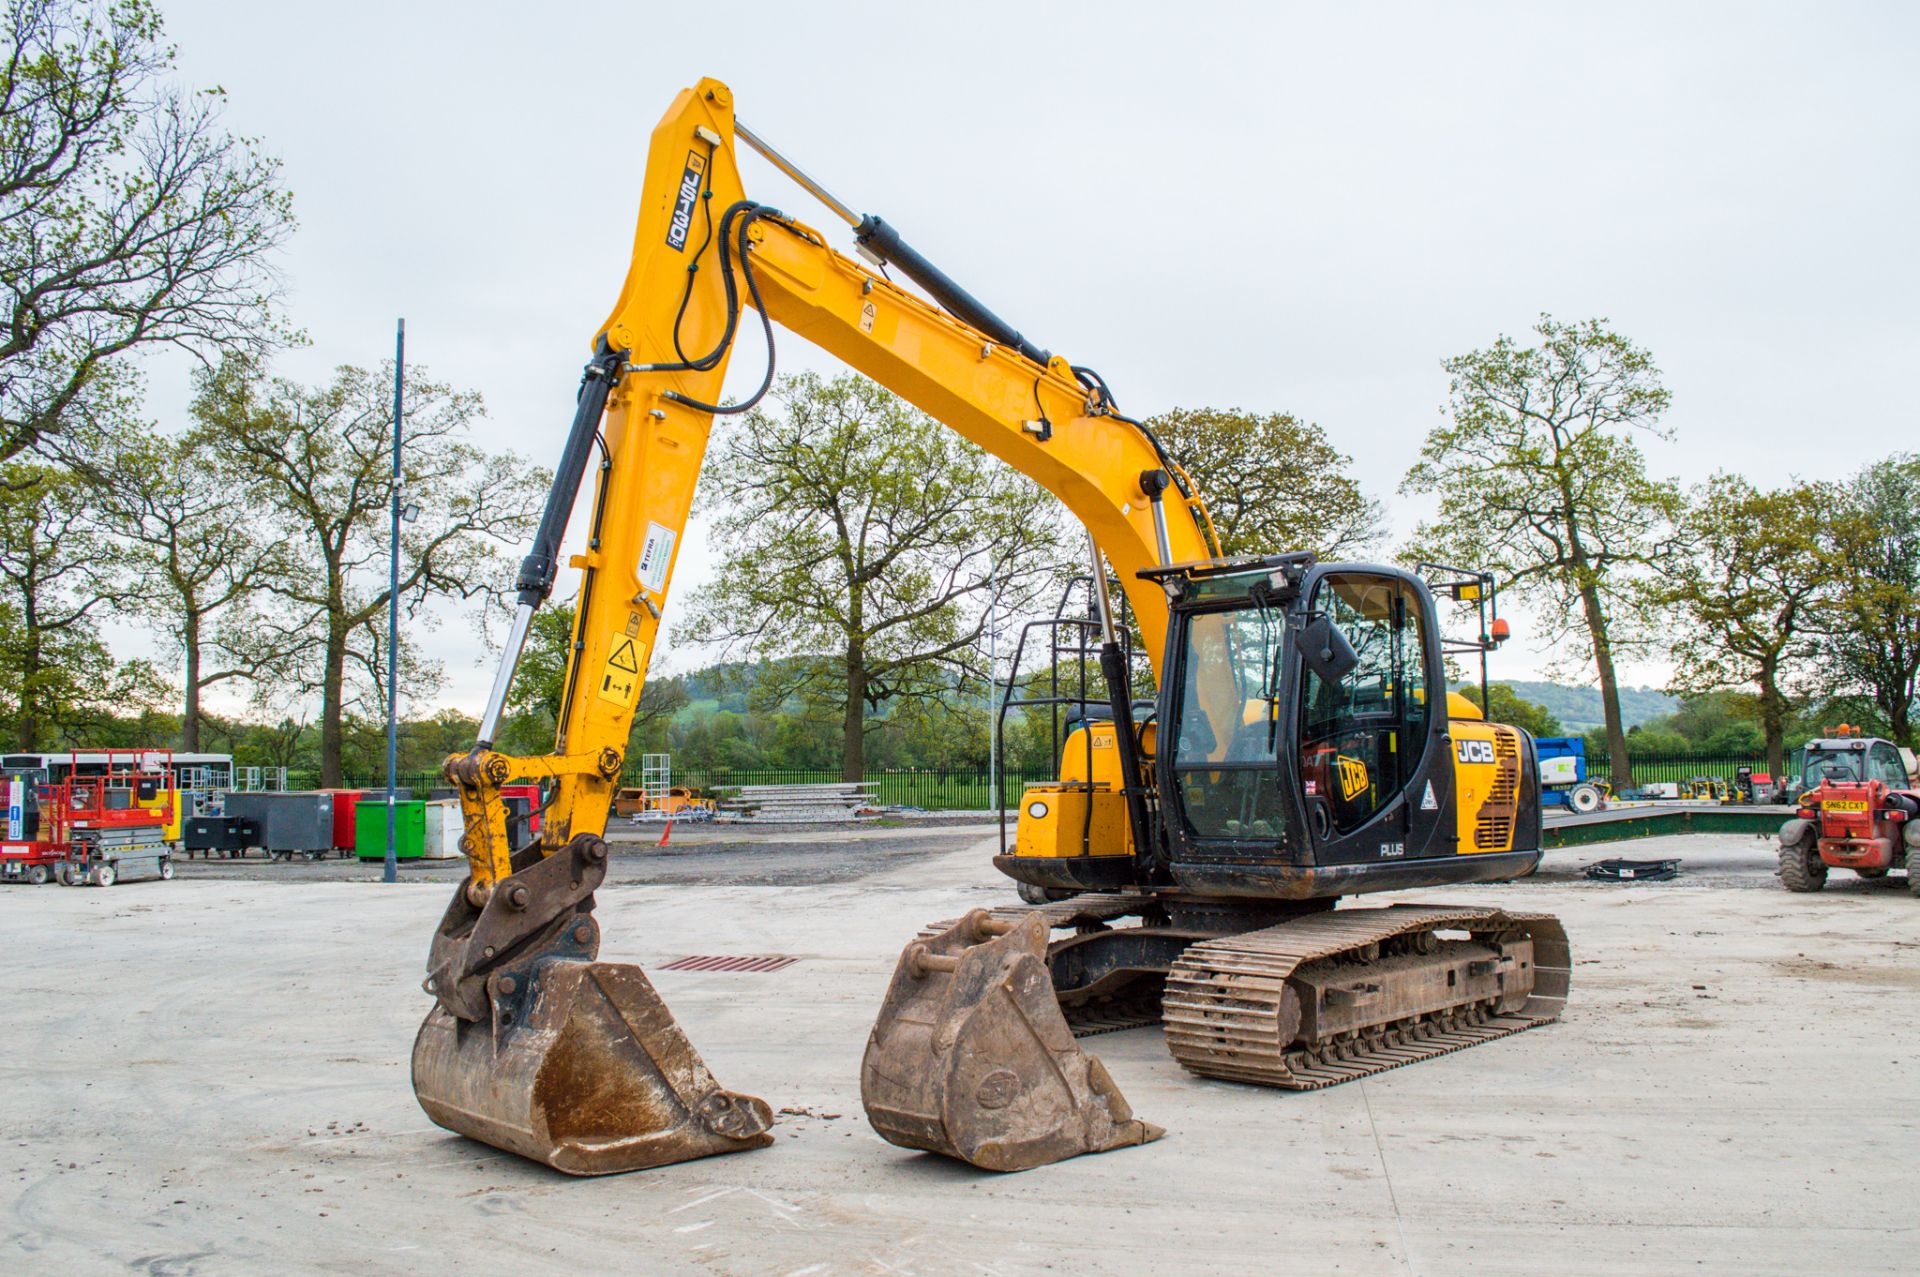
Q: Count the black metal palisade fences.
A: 1